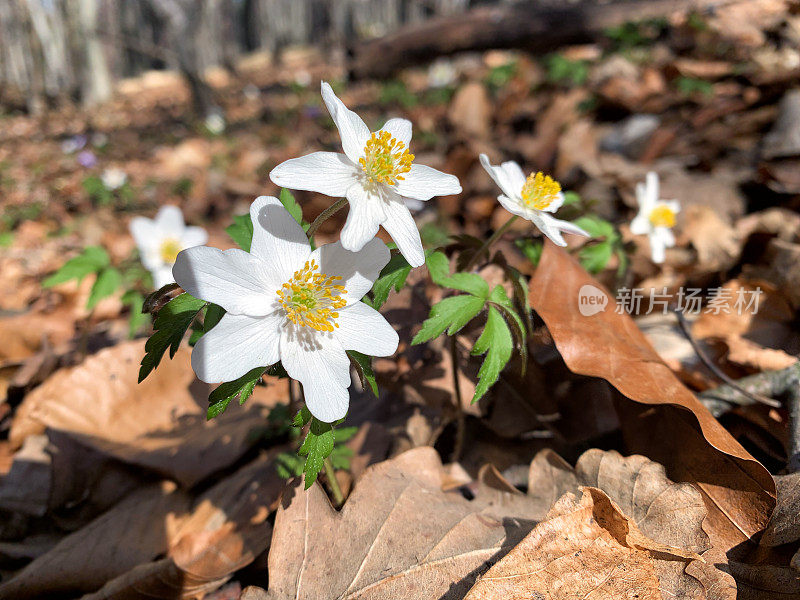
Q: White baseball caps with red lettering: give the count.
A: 0